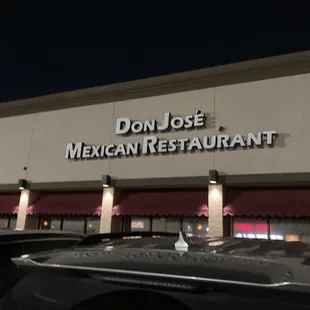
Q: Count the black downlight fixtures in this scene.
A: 3